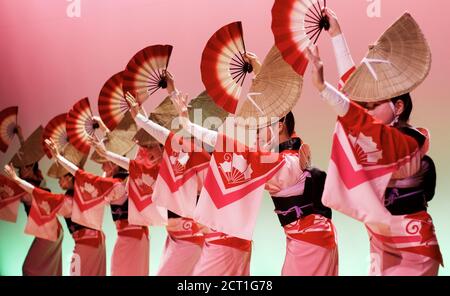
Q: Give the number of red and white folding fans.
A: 7